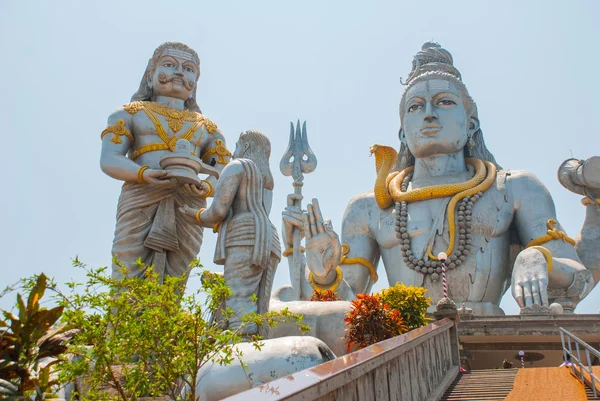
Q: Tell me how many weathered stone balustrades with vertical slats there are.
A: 1